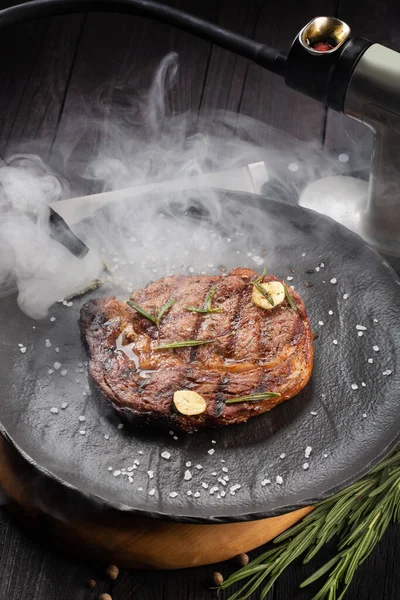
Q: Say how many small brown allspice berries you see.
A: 5